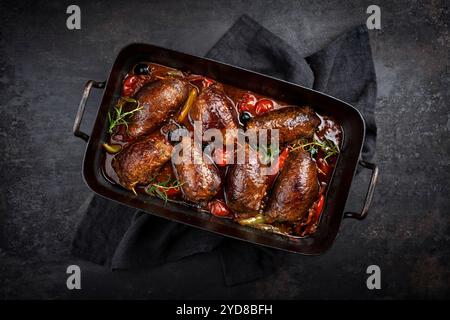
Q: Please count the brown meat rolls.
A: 7